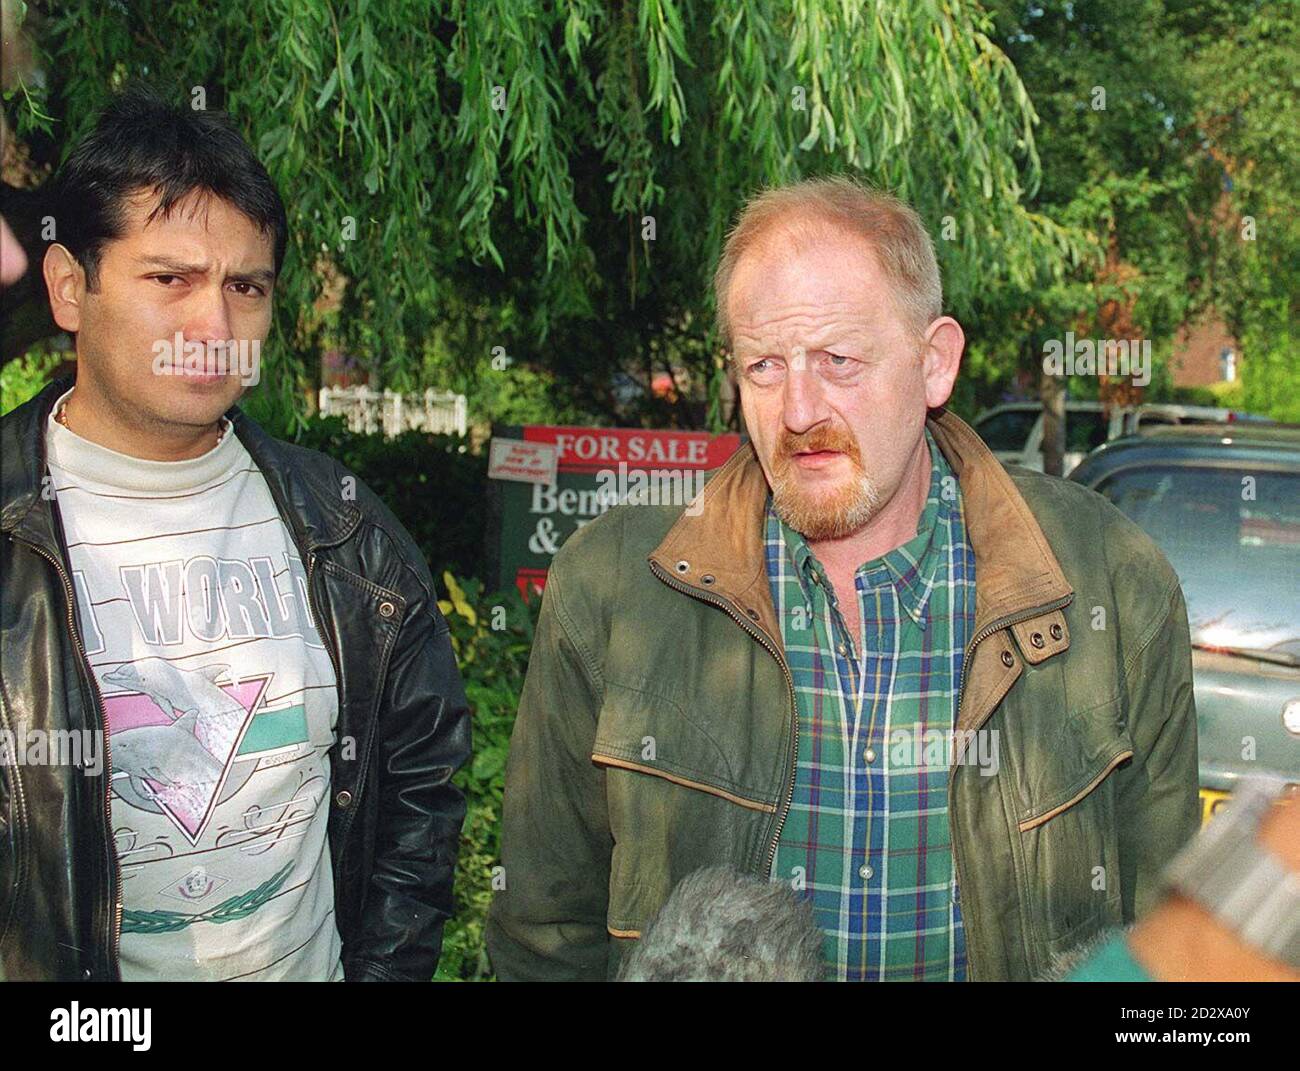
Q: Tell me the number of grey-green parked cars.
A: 1